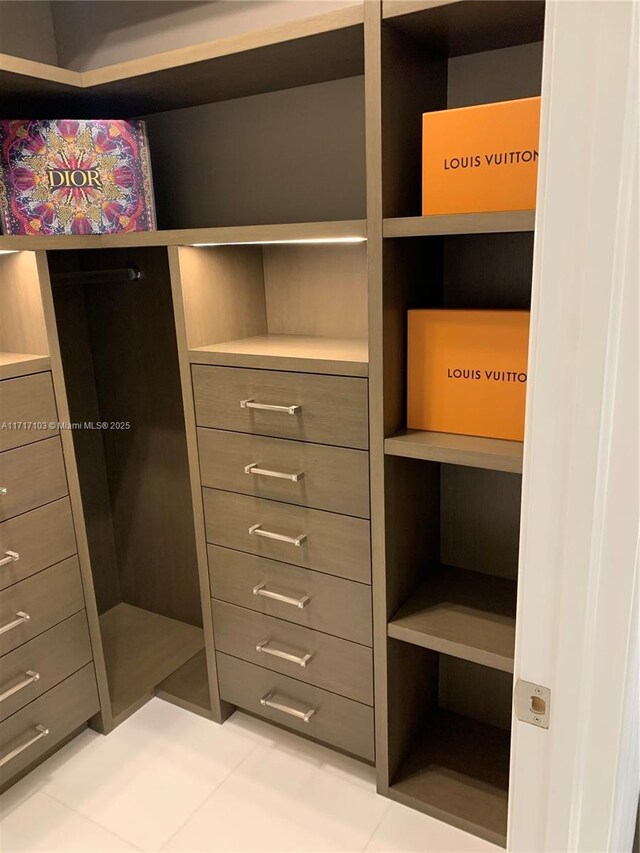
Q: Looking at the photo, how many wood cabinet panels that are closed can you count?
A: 12